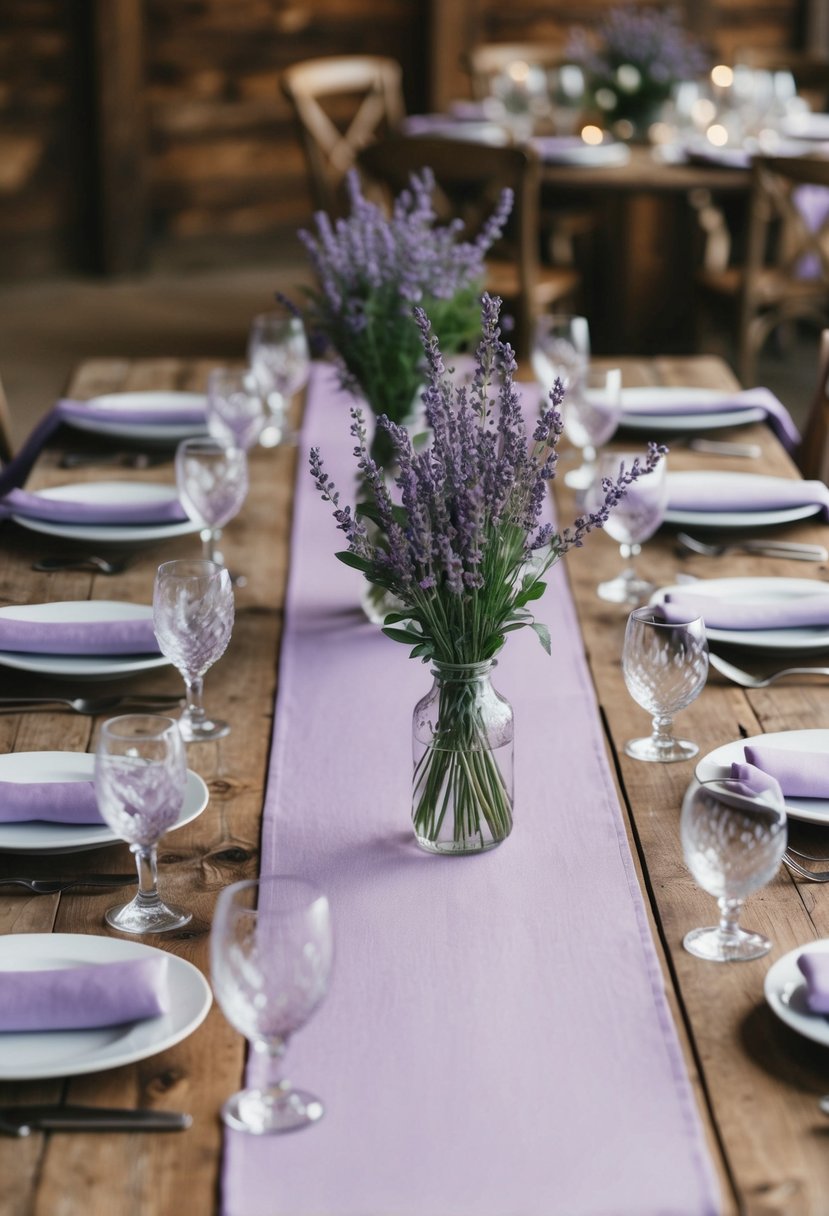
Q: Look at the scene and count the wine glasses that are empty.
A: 11